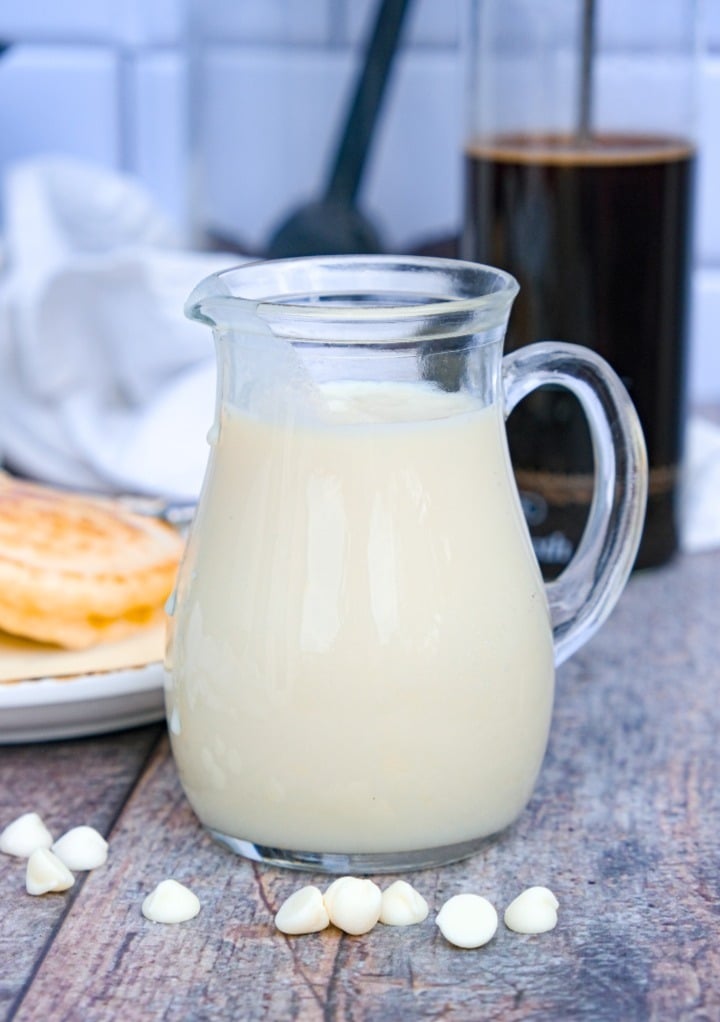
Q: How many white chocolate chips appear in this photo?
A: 9